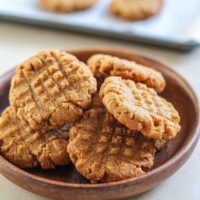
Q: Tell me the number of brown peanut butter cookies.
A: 7